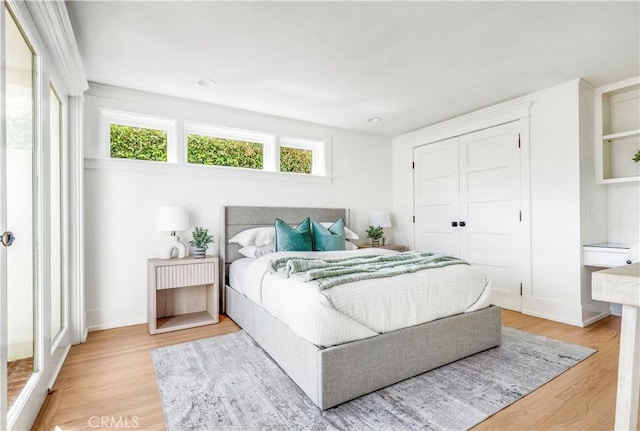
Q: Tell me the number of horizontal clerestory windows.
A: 3